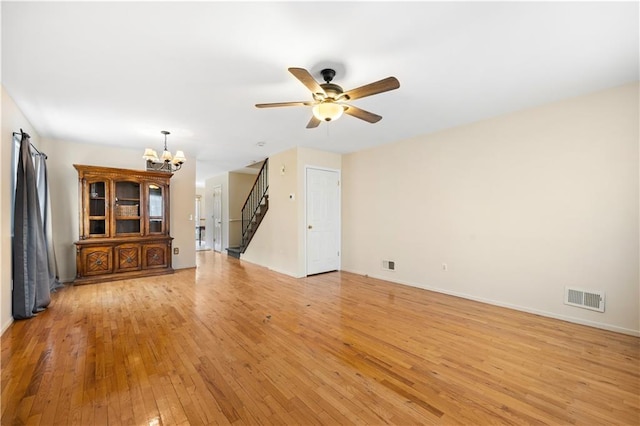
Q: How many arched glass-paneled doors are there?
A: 3